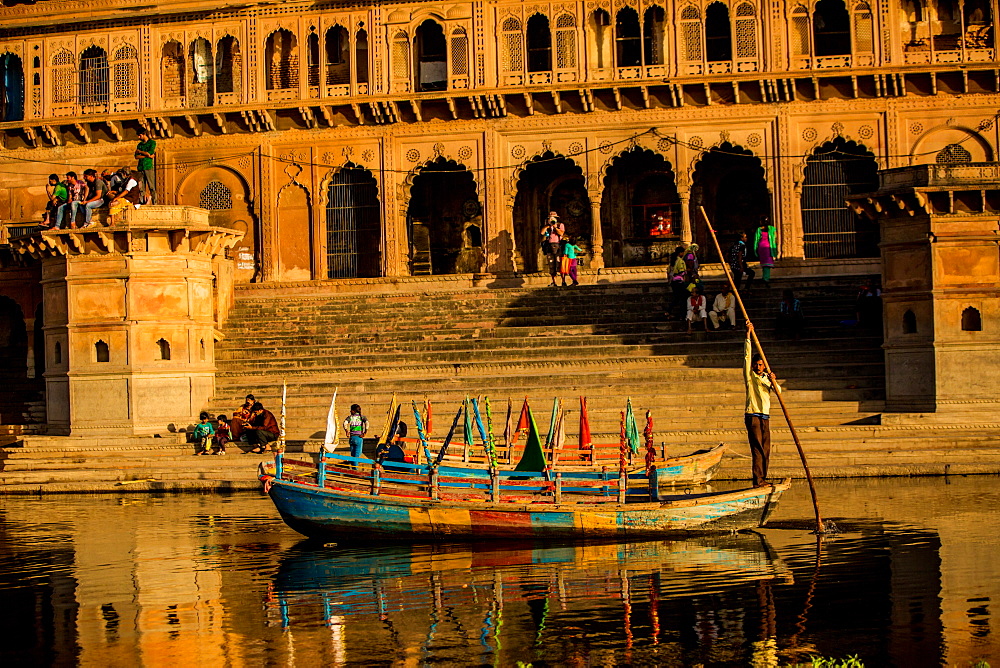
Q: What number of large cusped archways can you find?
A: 6